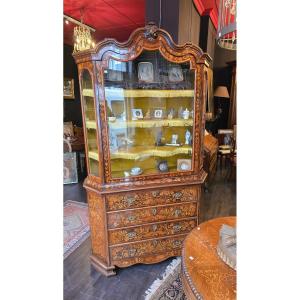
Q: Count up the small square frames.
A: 2